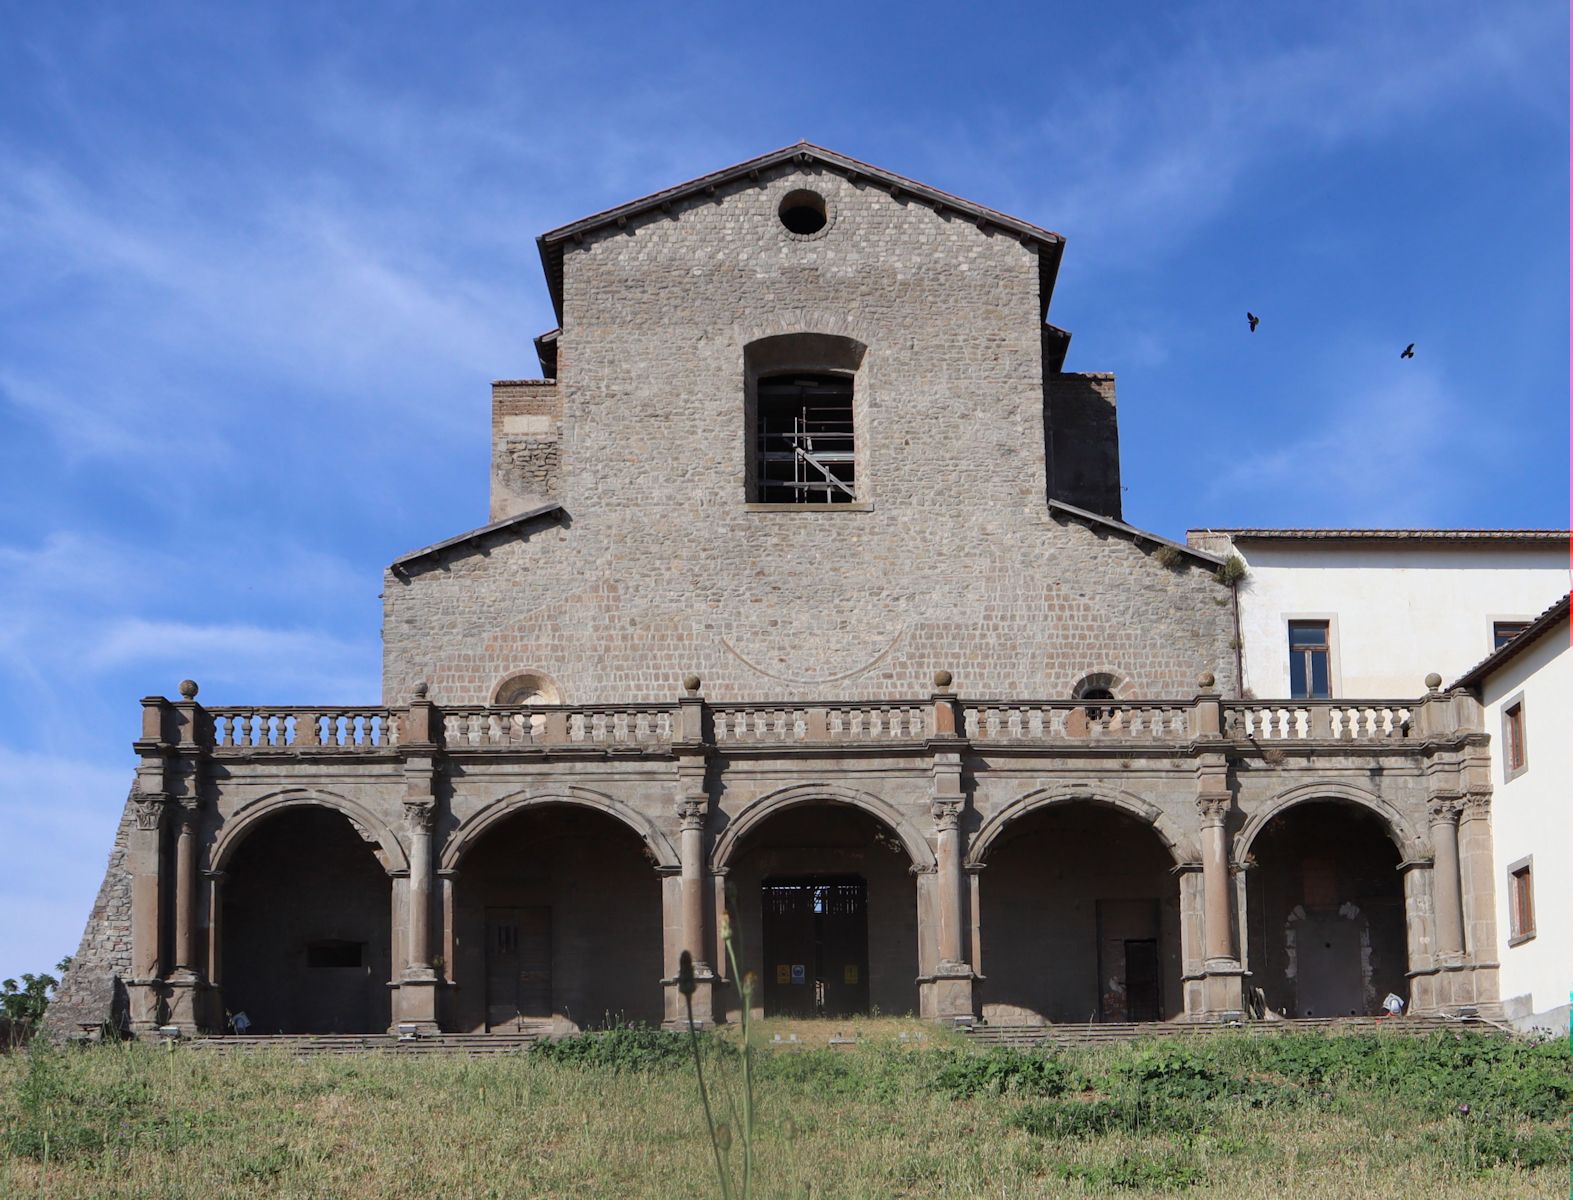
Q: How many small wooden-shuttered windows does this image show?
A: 2